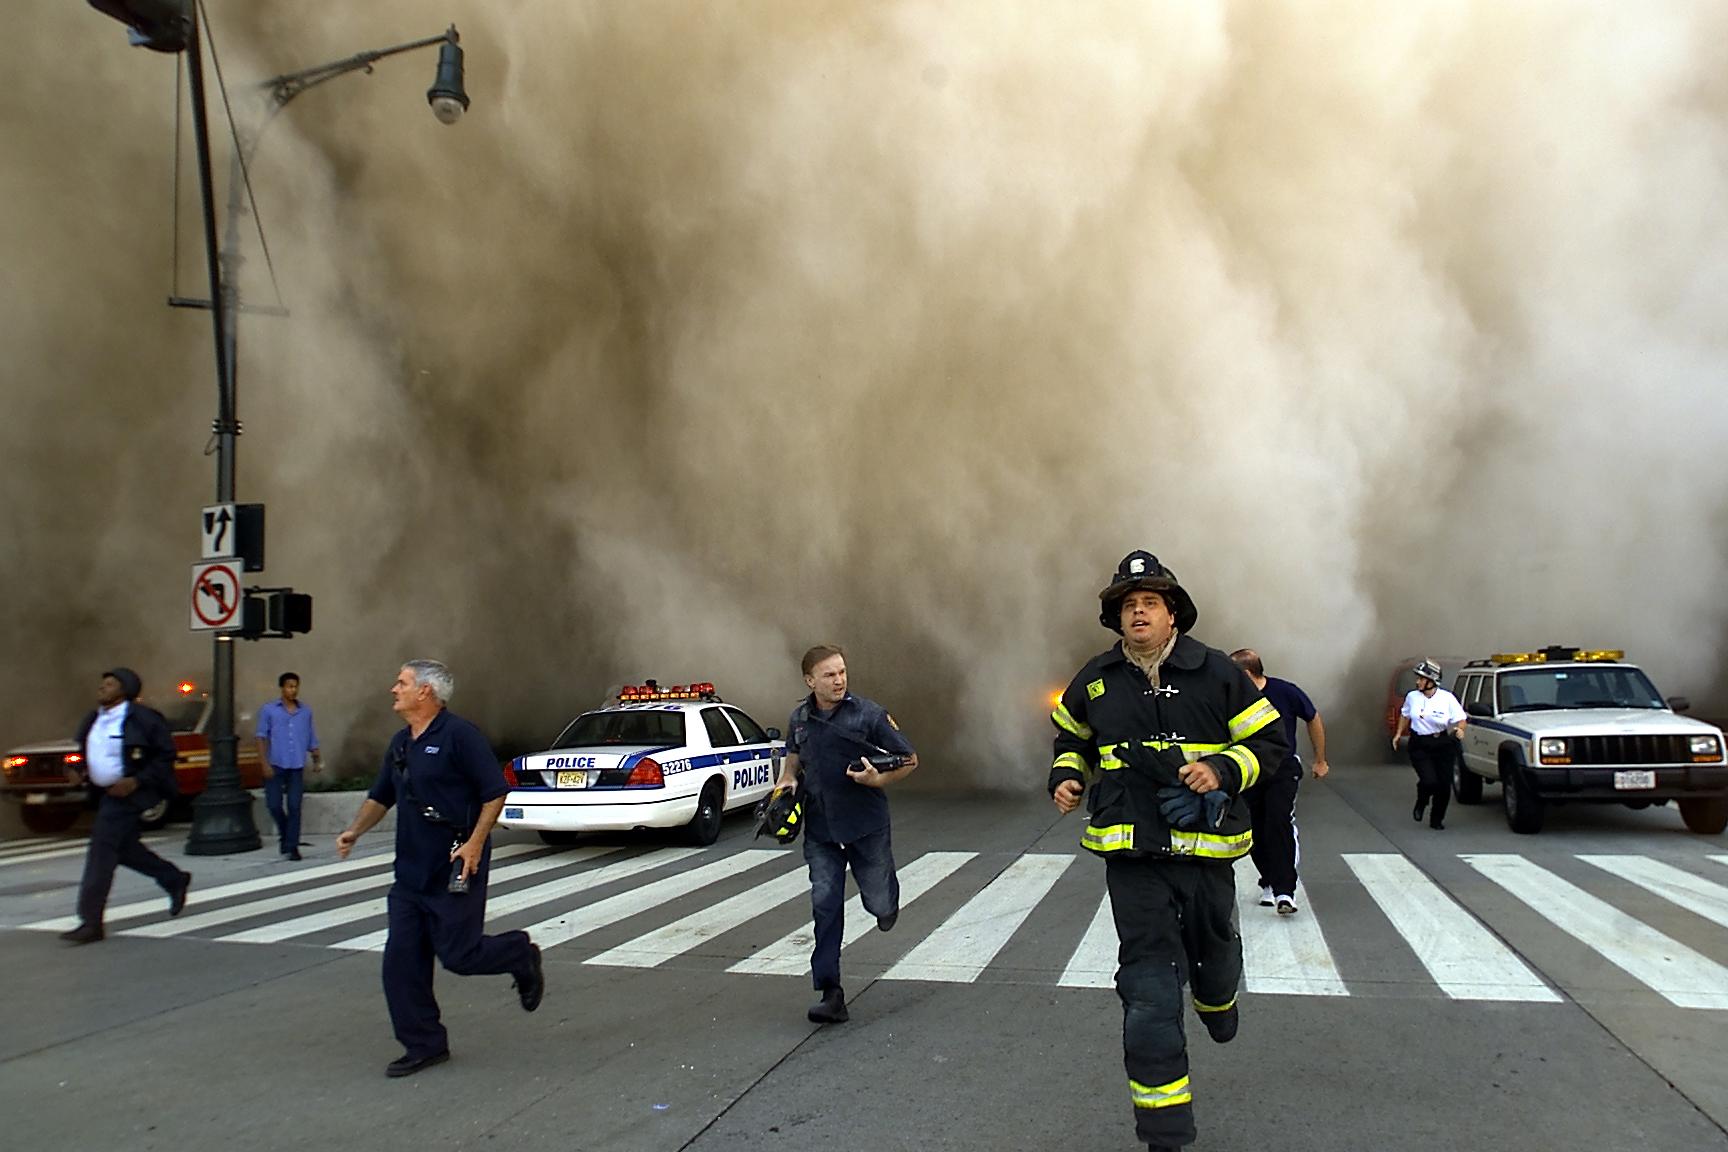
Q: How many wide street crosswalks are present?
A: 1